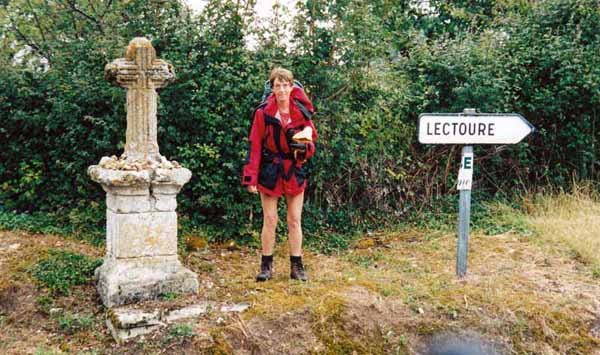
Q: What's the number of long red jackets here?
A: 1